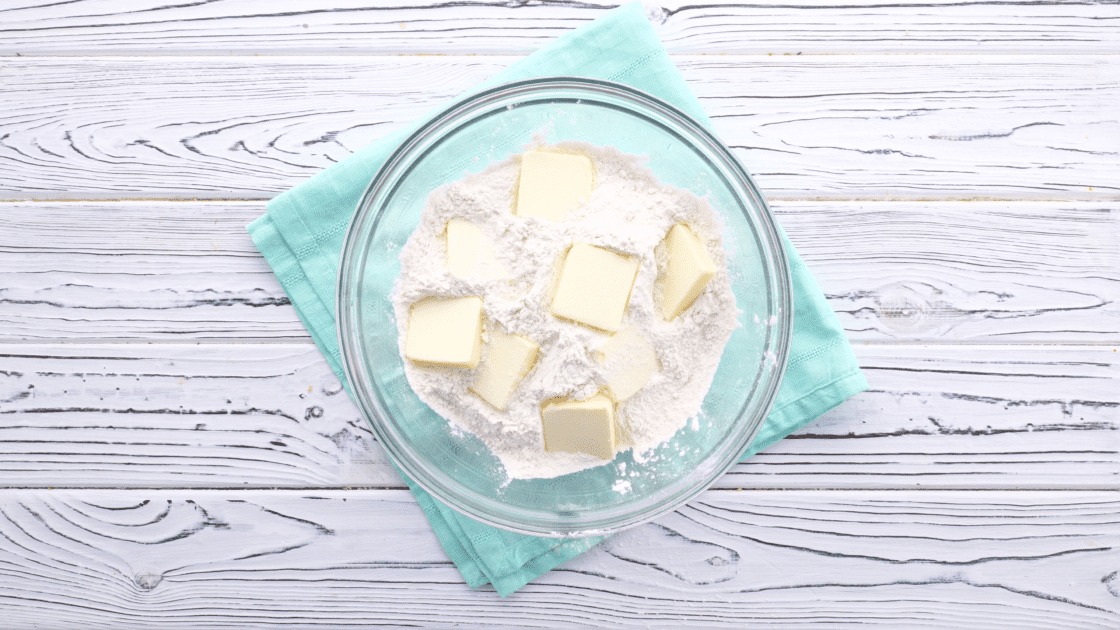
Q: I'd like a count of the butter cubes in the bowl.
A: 8